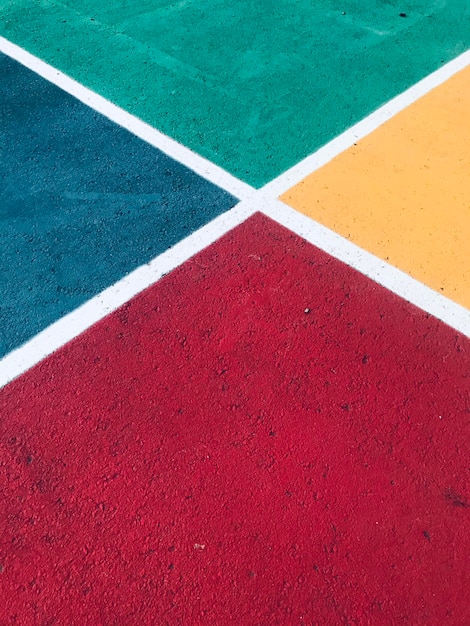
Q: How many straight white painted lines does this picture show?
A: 2